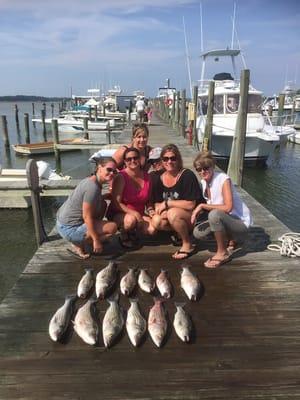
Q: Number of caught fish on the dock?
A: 12